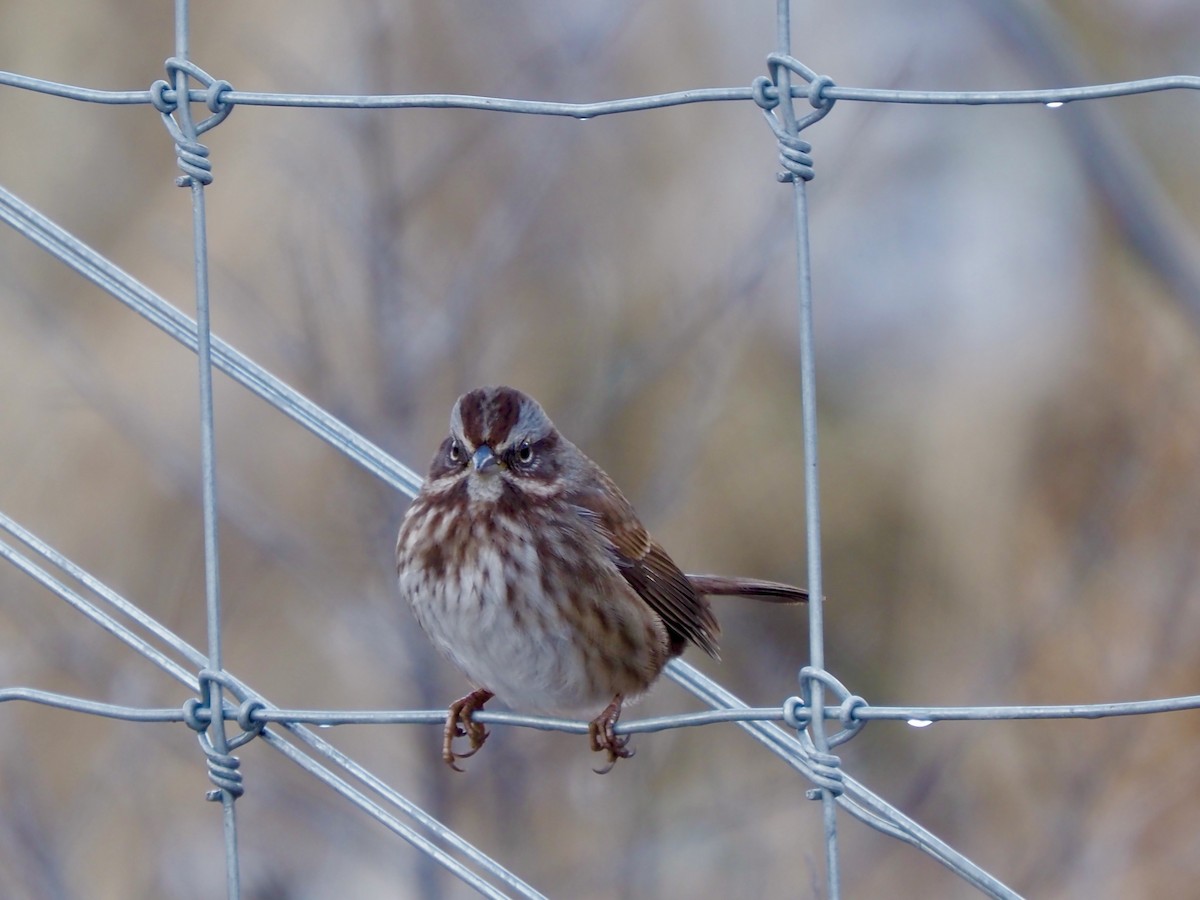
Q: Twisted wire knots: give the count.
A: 4